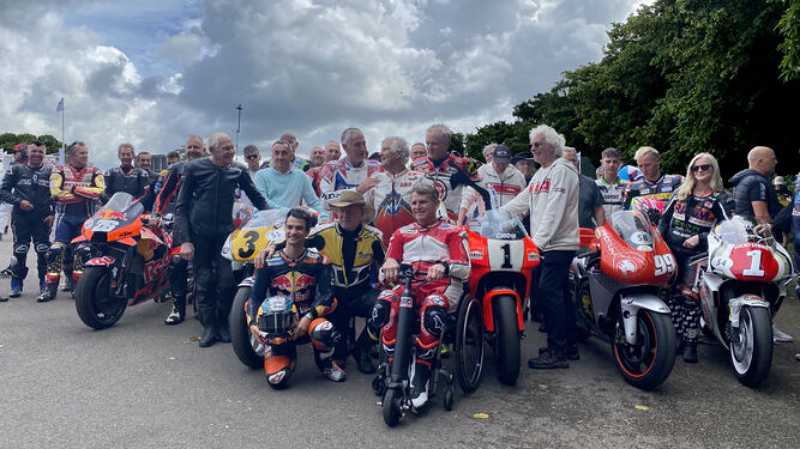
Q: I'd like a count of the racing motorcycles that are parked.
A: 5